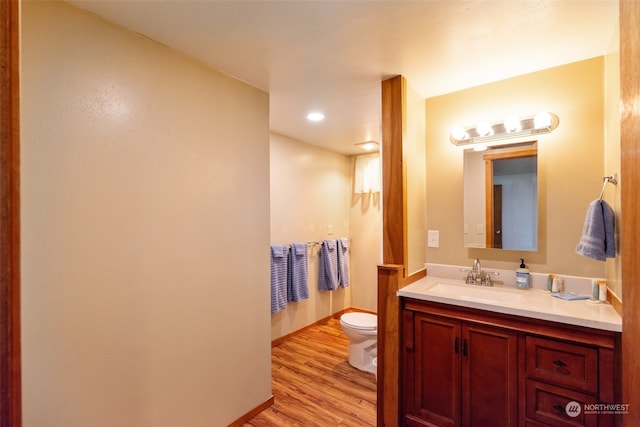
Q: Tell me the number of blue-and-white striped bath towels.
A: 4